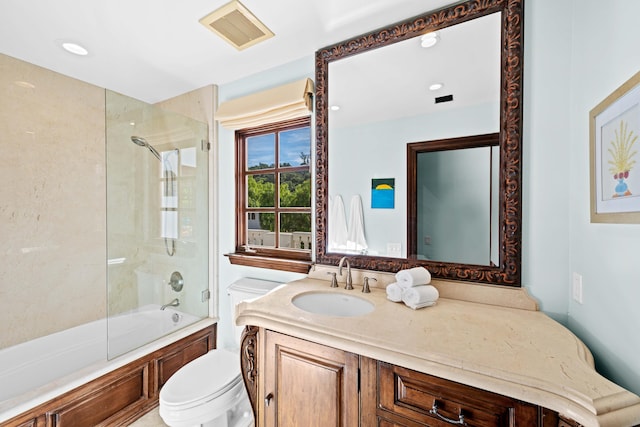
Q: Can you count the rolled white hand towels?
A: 3